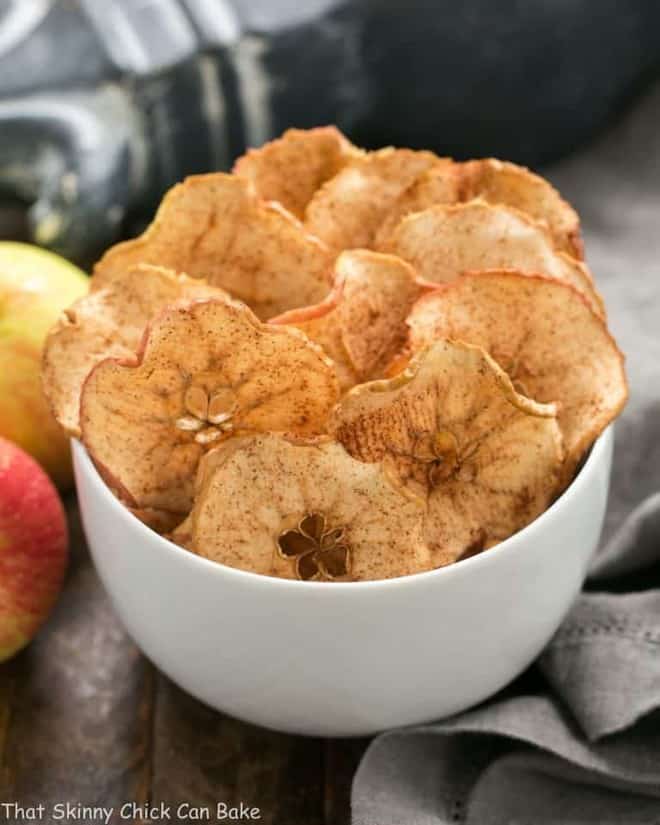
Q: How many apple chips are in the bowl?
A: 11